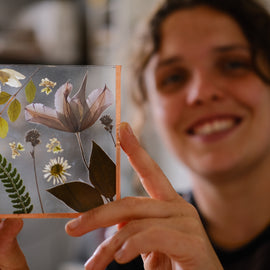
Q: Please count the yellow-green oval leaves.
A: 4